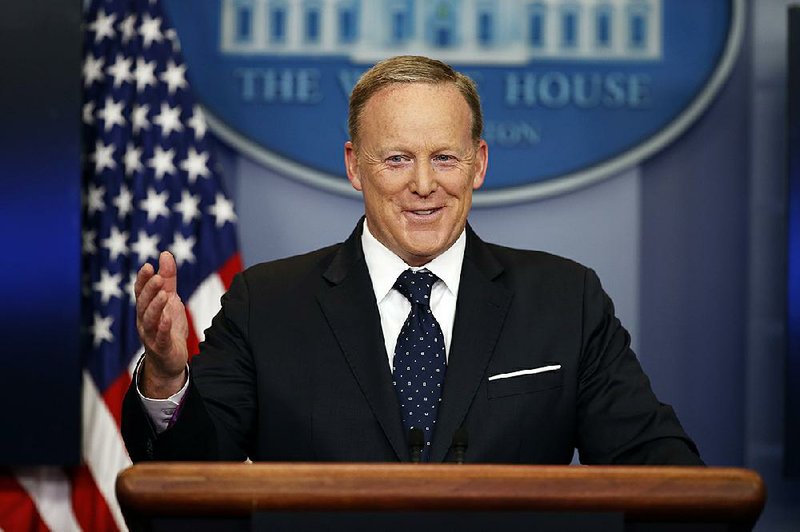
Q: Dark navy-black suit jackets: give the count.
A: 1